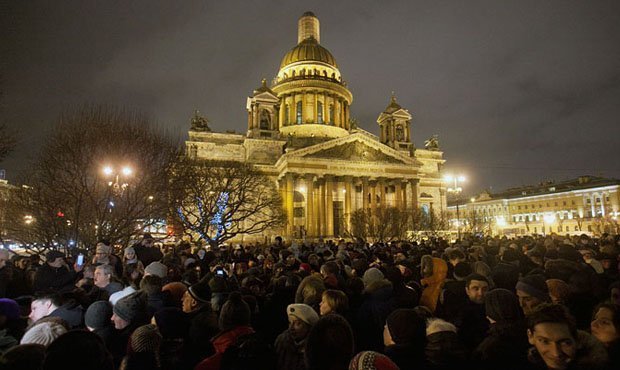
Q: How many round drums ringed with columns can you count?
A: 1